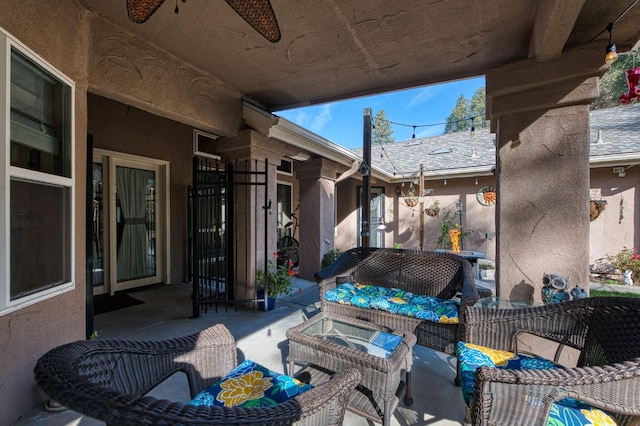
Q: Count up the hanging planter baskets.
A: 3